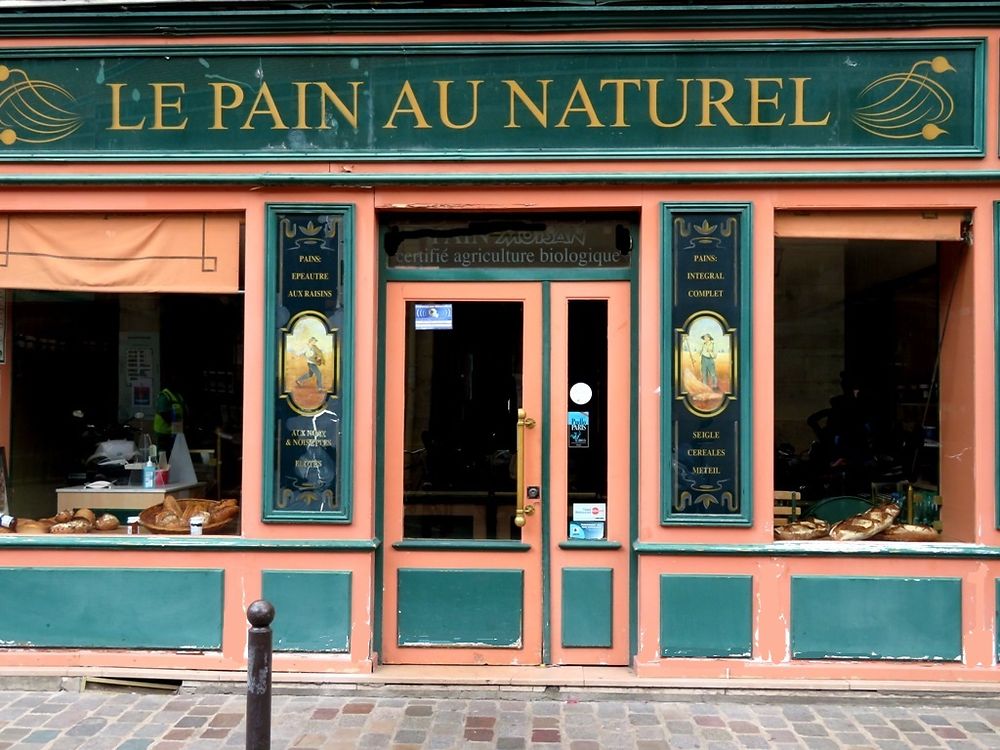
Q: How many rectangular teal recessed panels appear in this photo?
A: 6